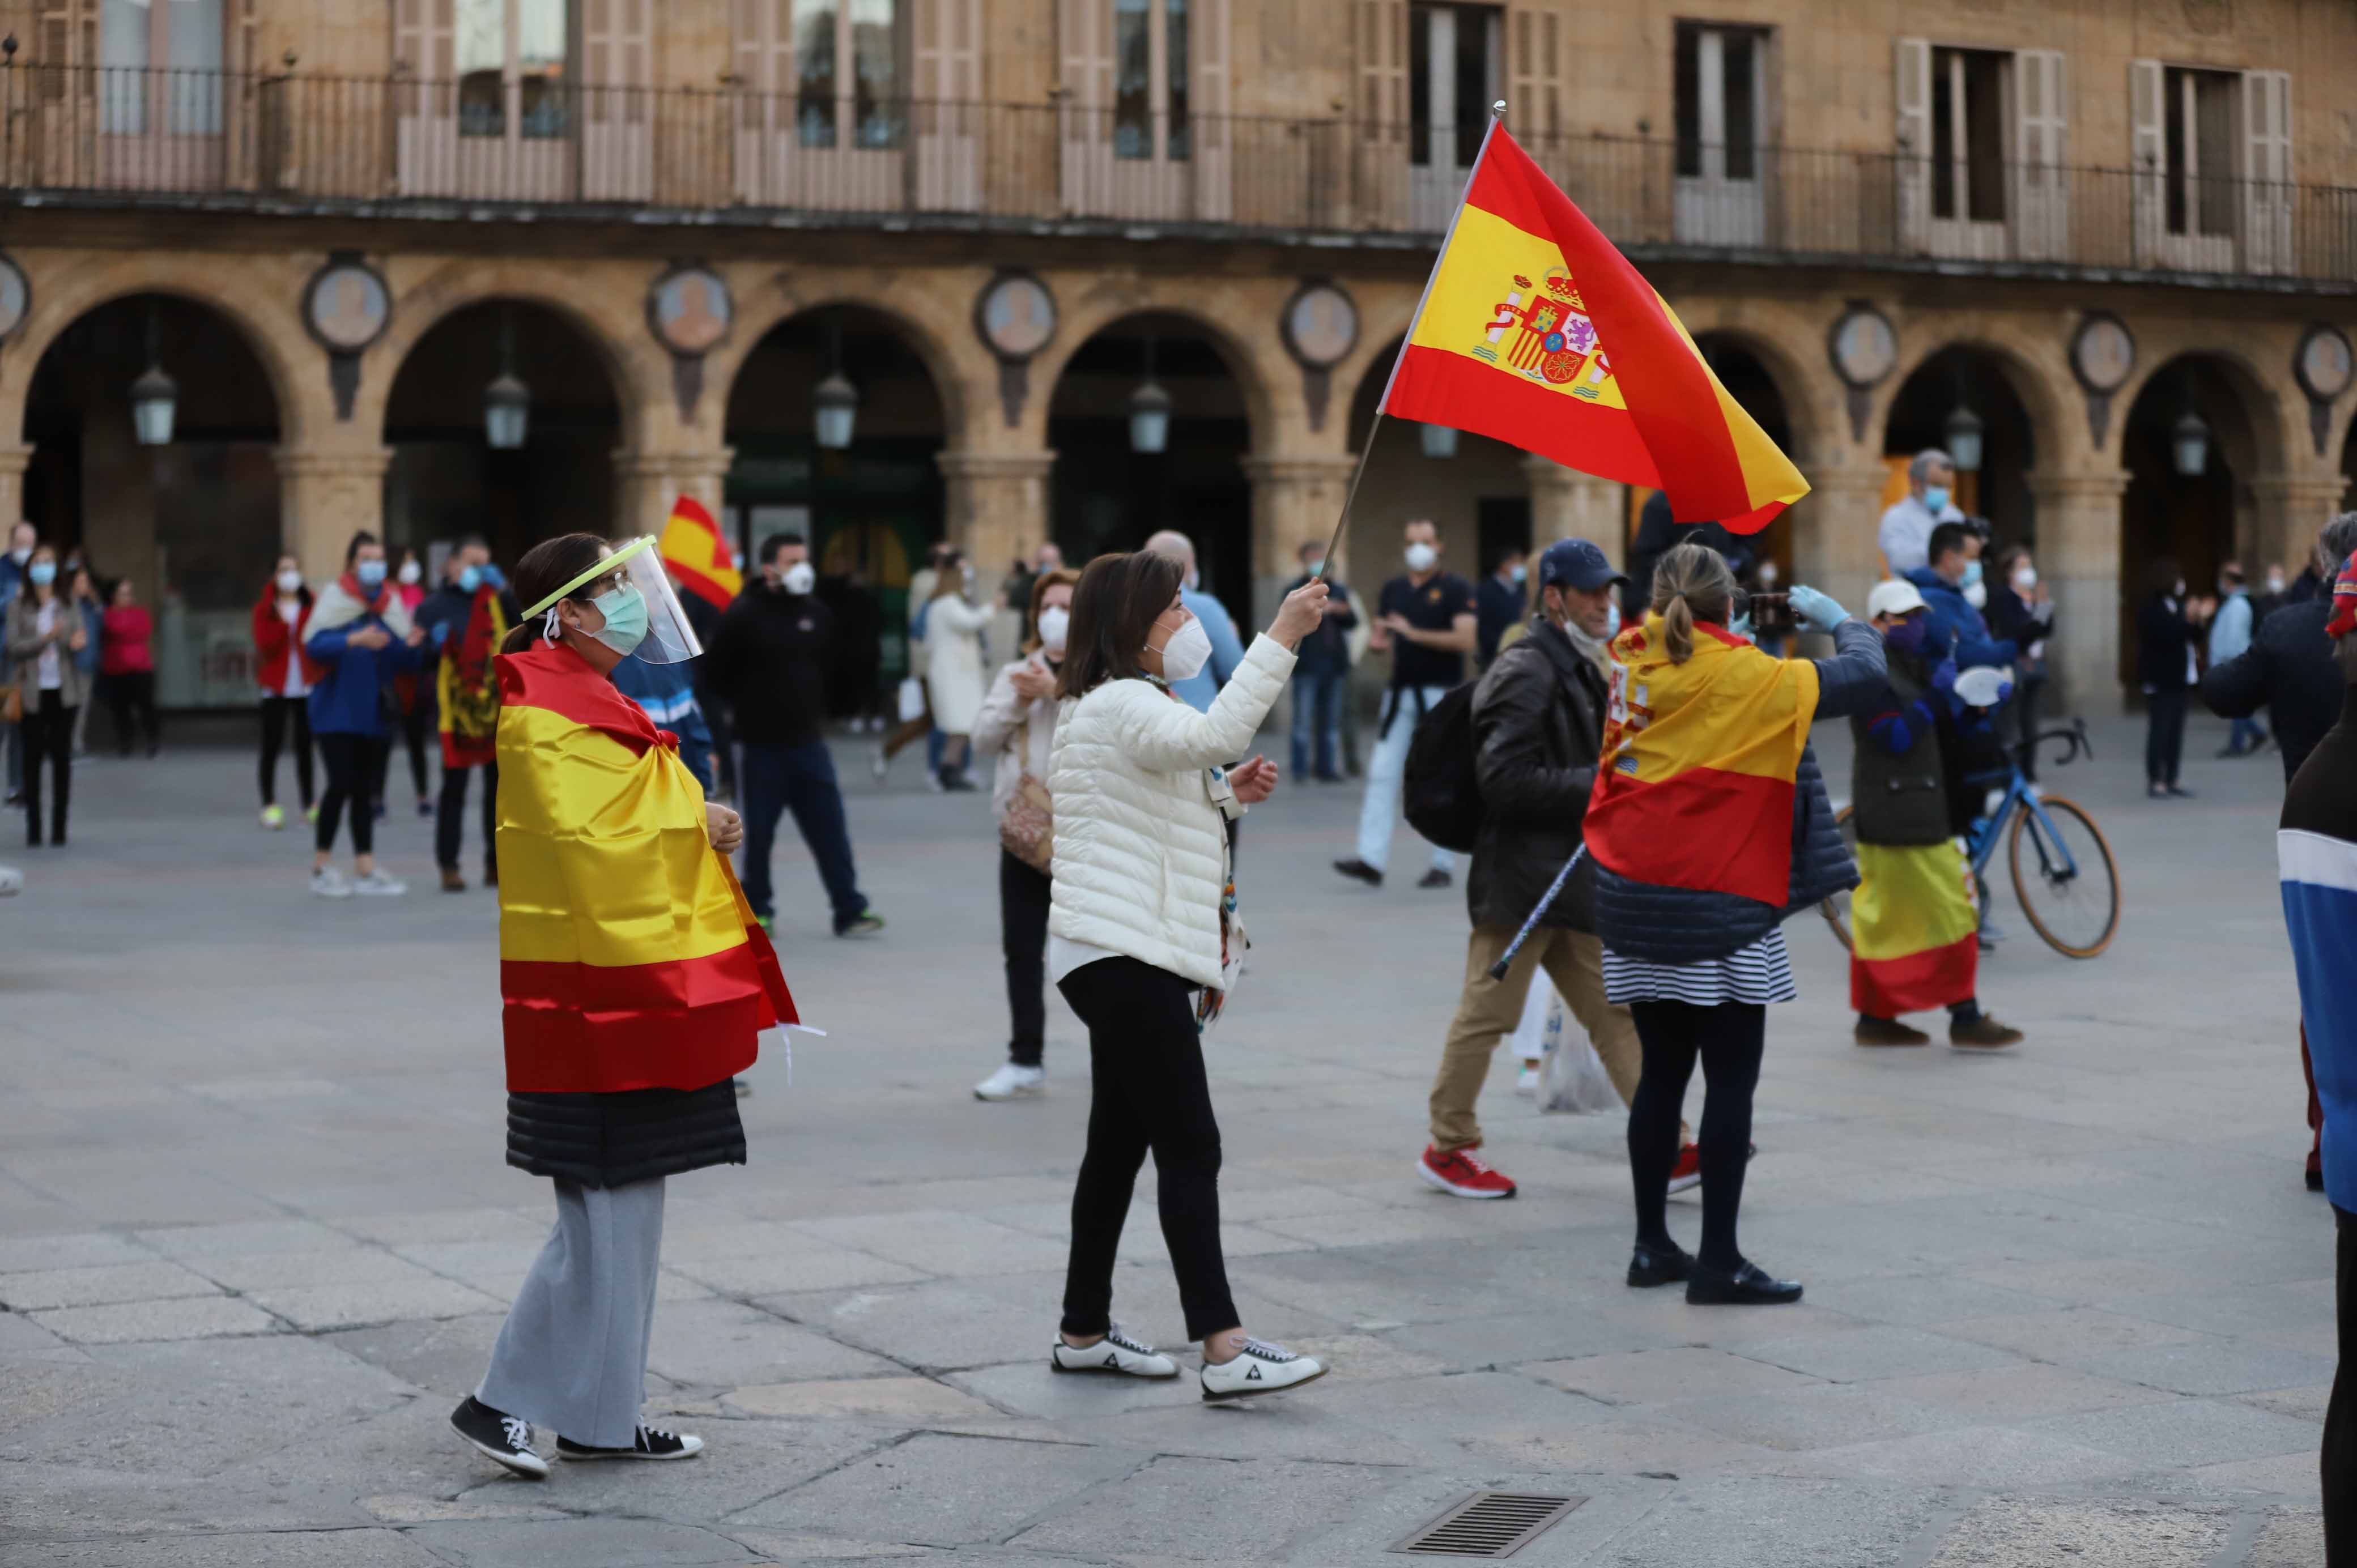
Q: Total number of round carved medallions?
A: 8